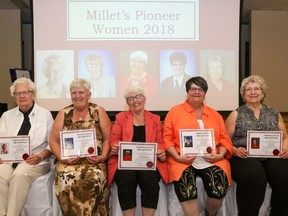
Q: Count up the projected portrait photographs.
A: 5